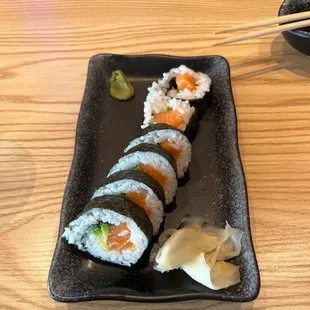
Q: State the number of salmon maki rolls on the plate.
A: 6